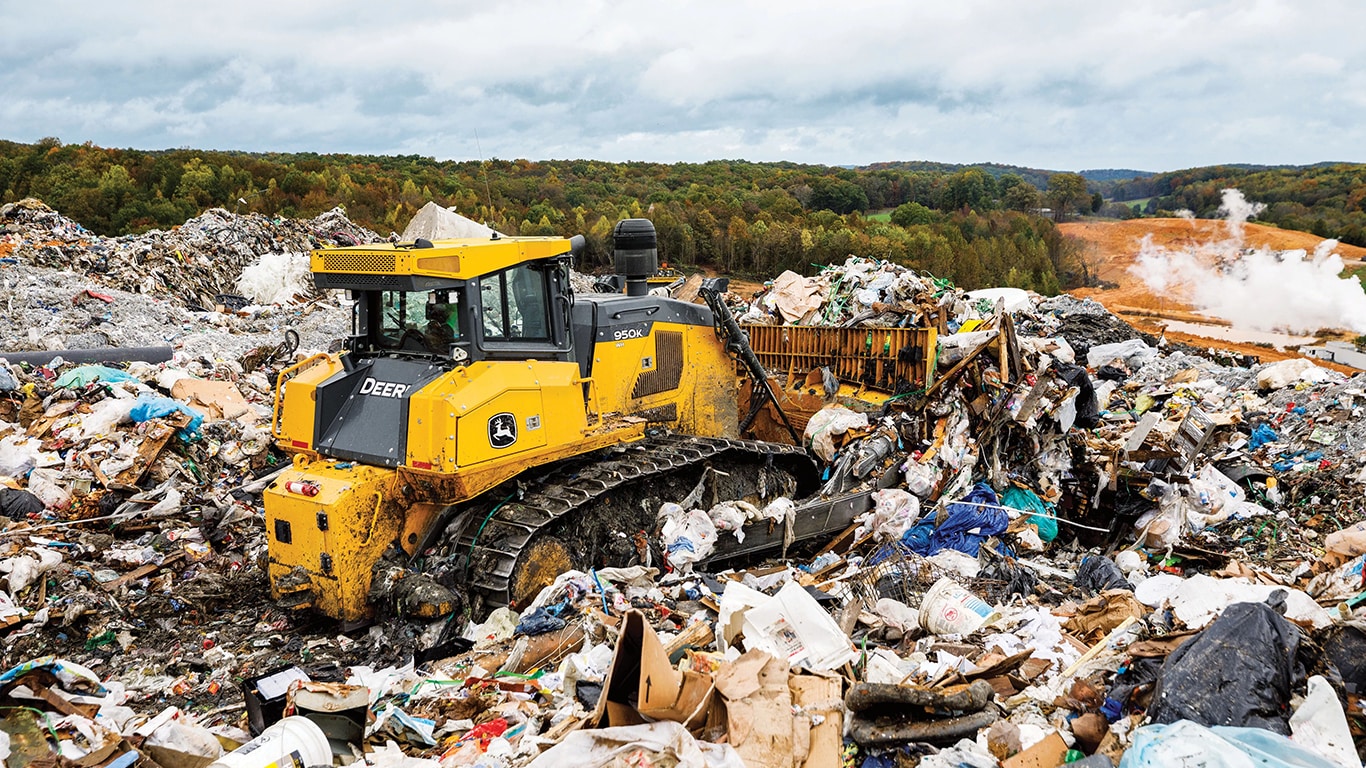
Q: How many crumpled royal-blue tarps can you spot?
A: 1